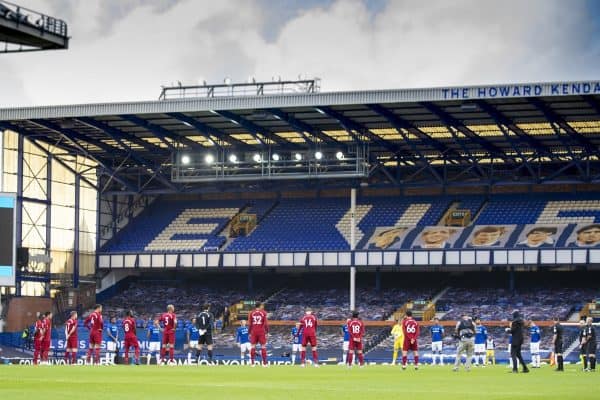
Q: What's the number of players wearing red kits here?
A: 10